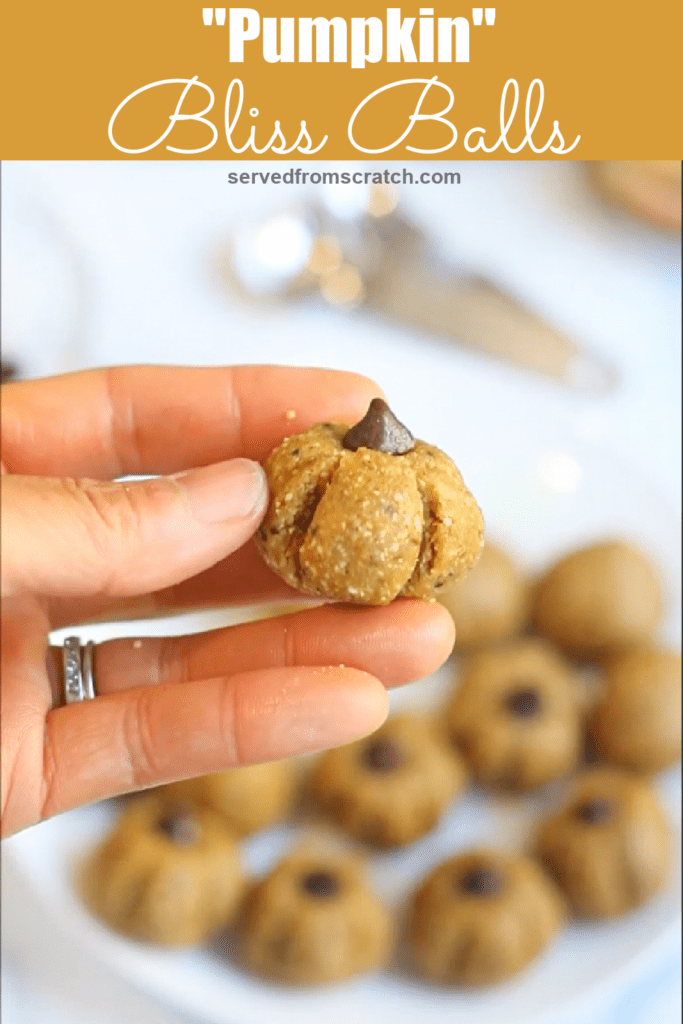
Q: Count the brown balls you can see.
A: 11